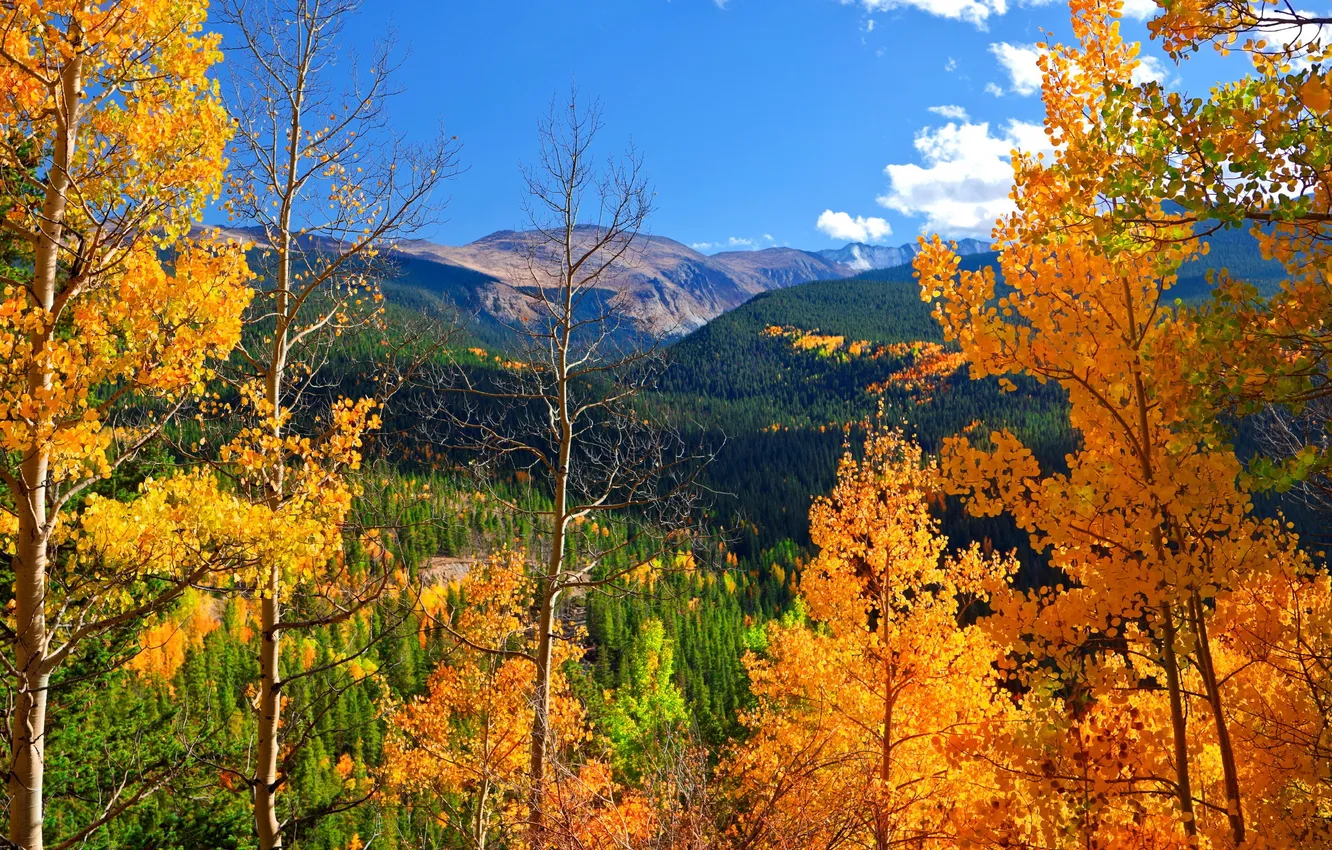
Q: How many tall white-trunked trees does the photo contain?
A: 3